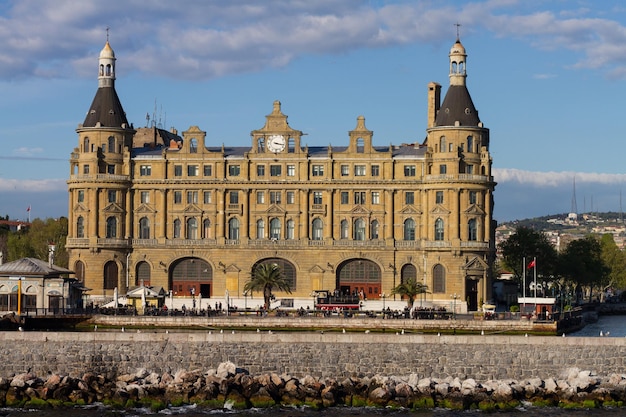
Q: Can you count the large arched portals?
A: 3